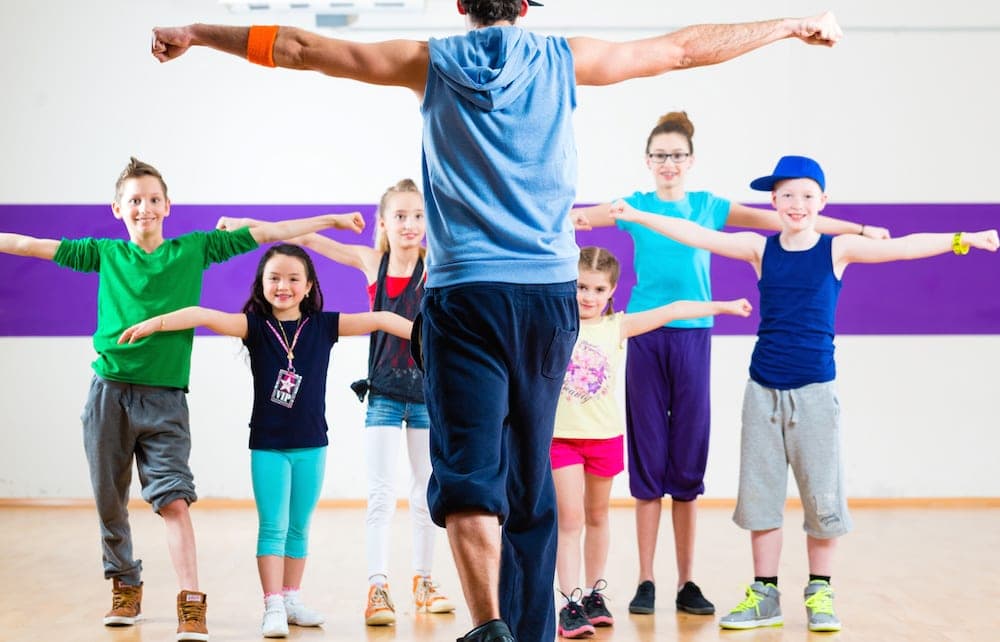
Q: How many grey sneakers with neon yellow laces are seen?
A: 2